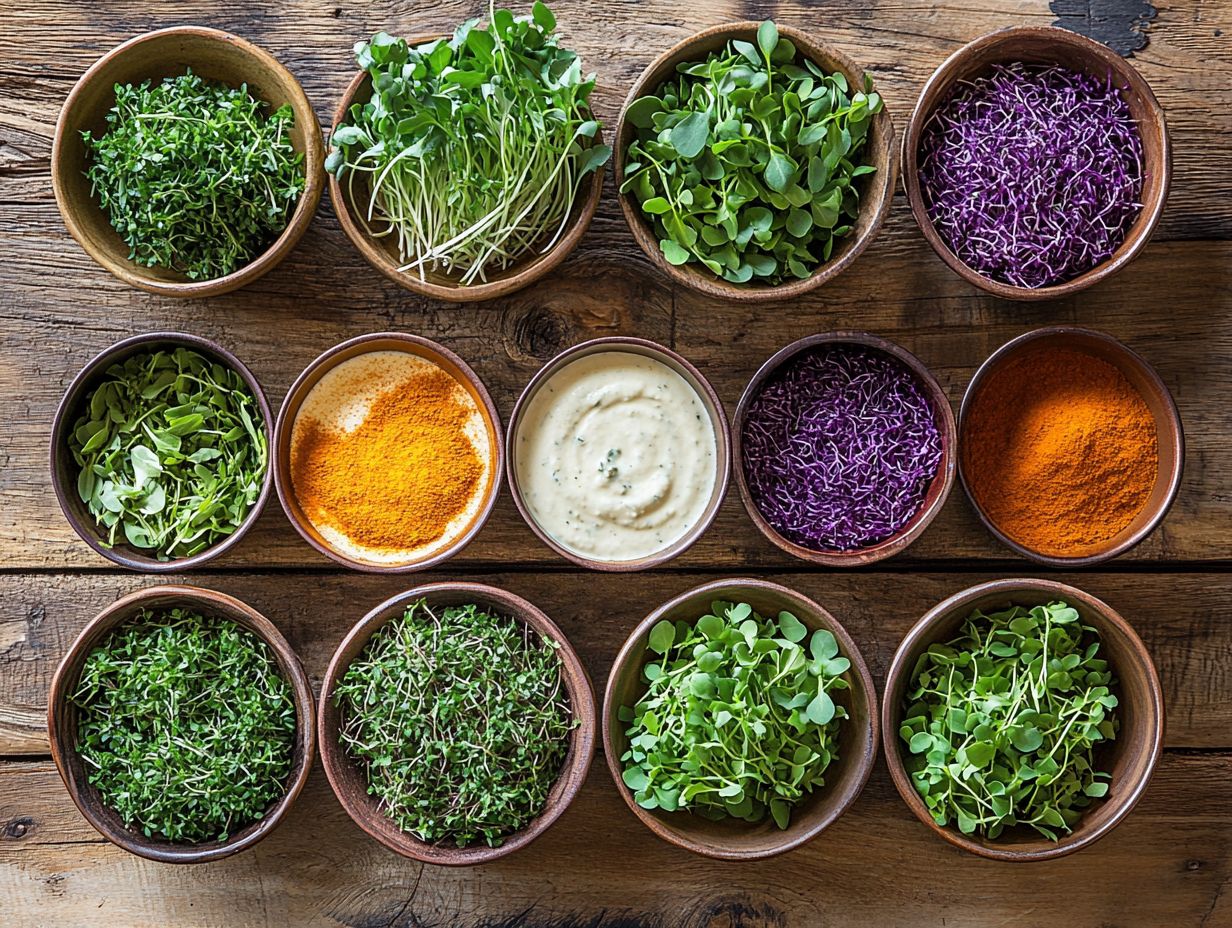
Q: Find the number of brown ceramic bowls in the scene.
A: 13